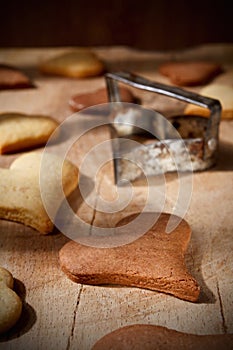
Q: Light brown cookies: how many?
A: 5